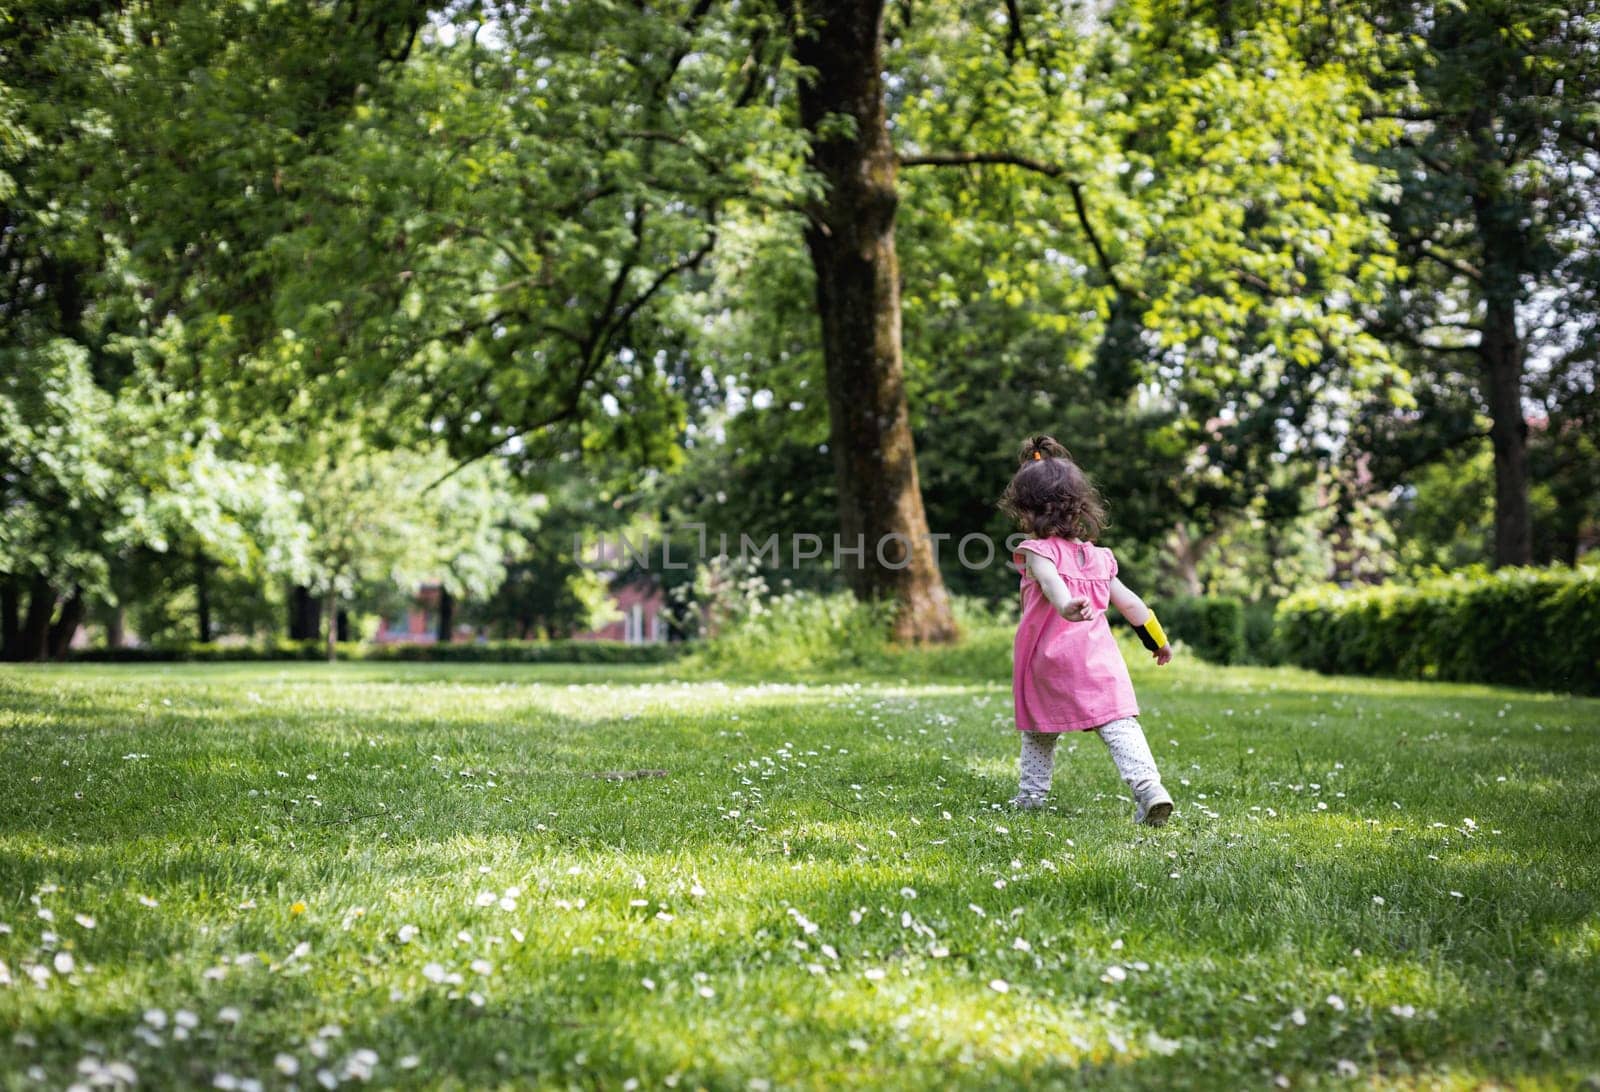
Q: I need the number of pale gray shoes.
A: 2